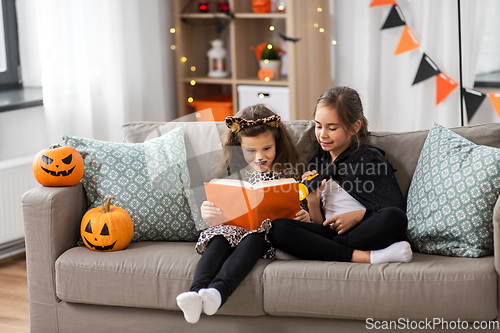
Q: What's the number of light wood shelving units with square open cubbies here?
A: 1